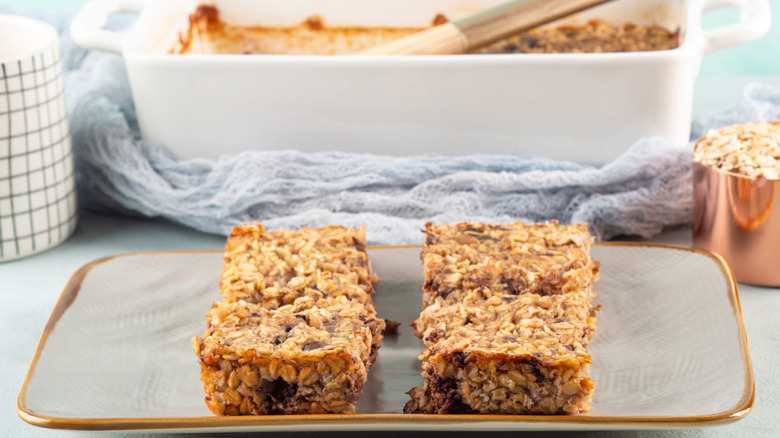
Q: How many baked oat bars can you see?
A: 4